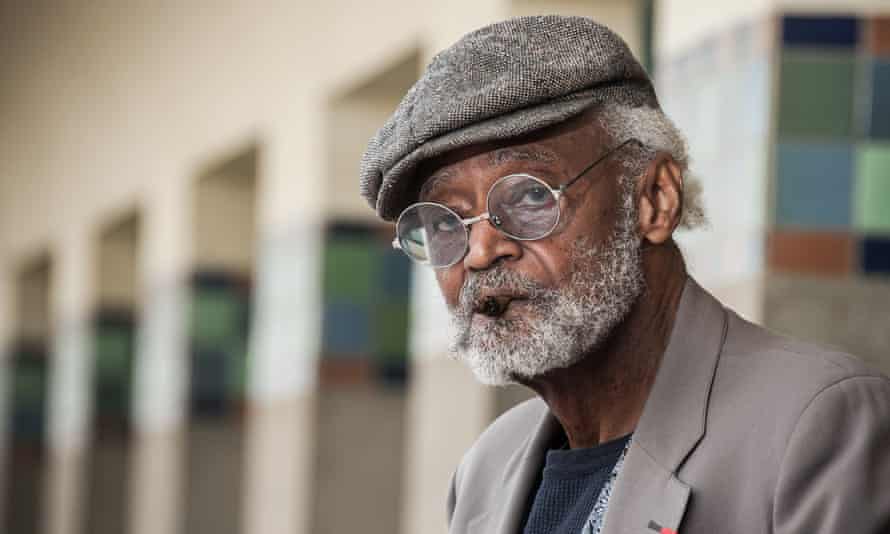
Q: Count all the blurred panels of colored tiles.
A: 5